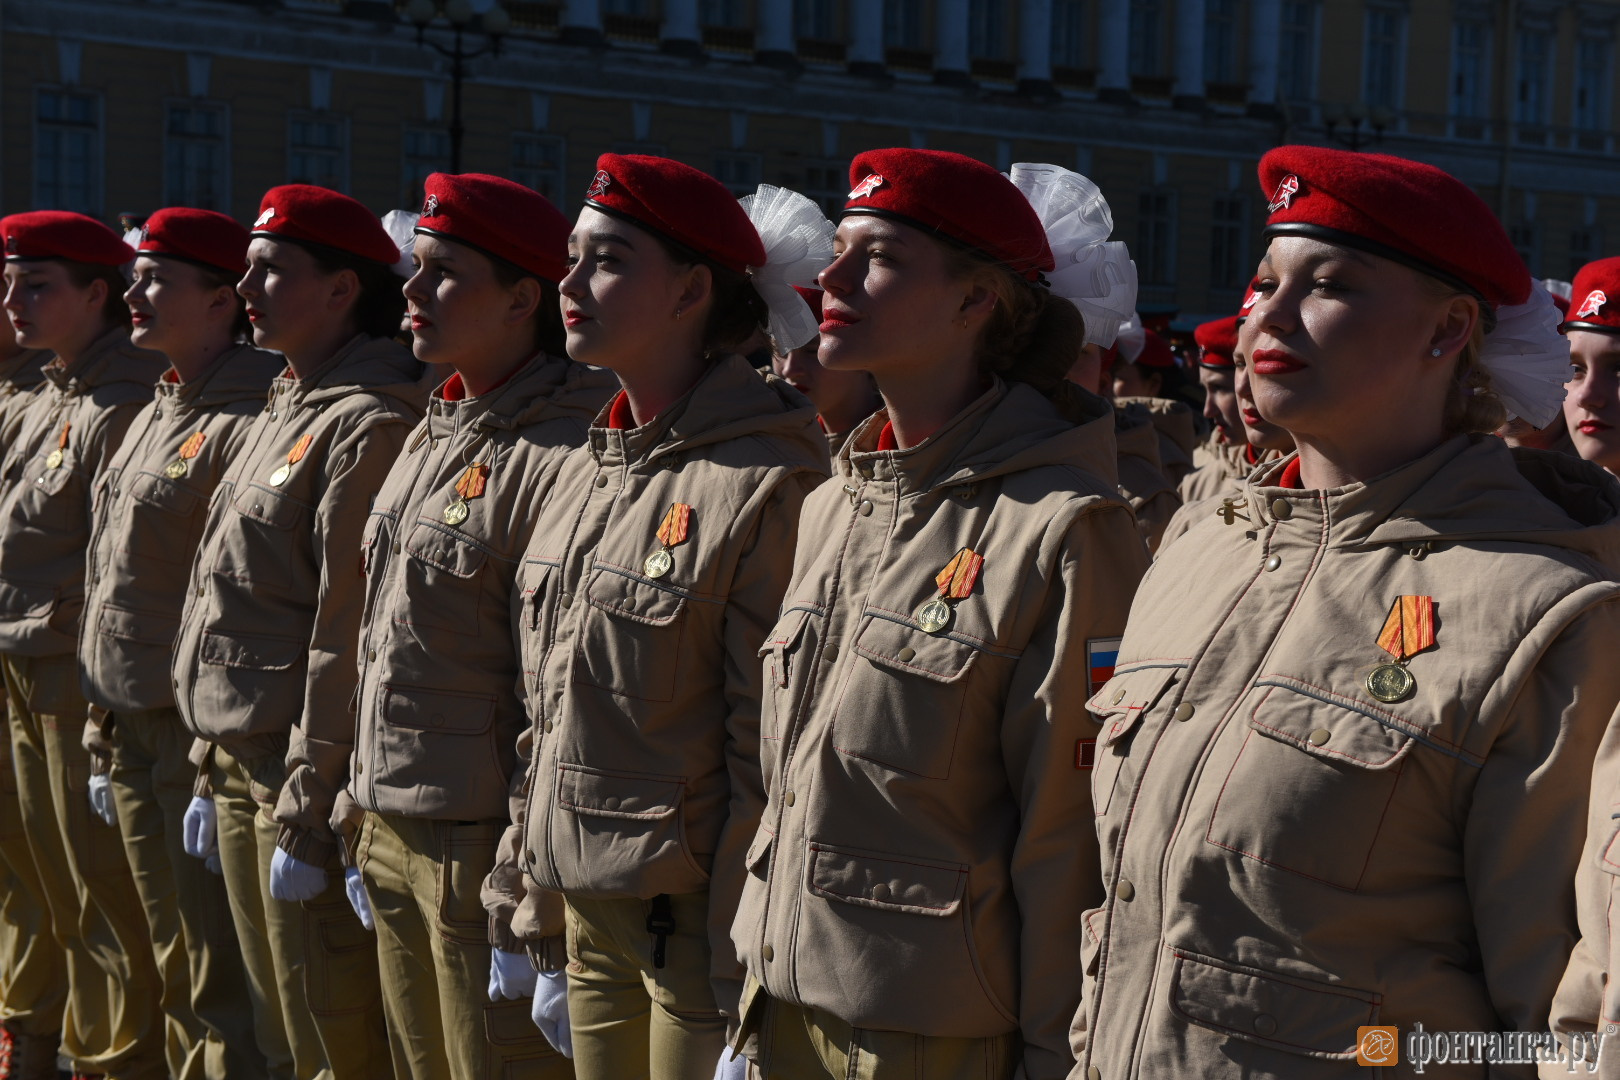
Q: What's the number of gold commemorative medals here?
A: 7